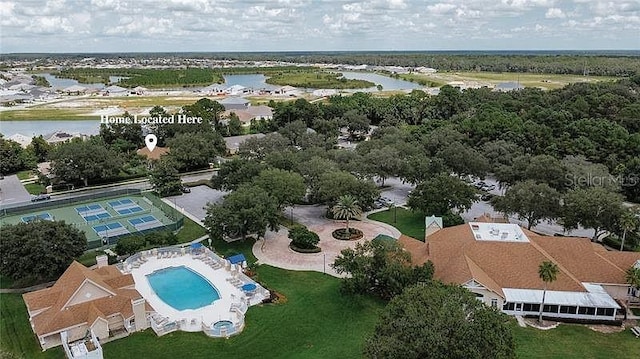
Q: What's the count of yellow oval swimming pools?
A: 0